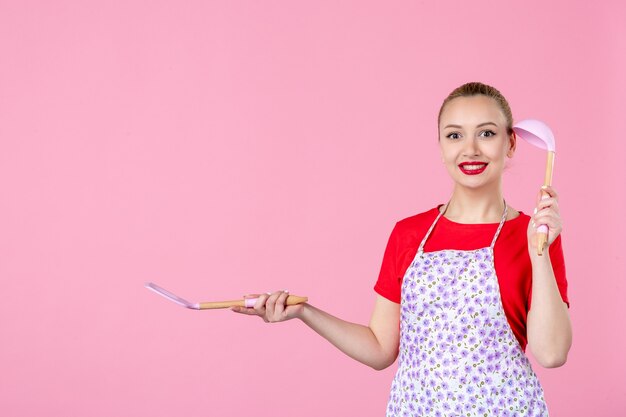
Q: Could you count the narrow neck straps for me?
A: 2